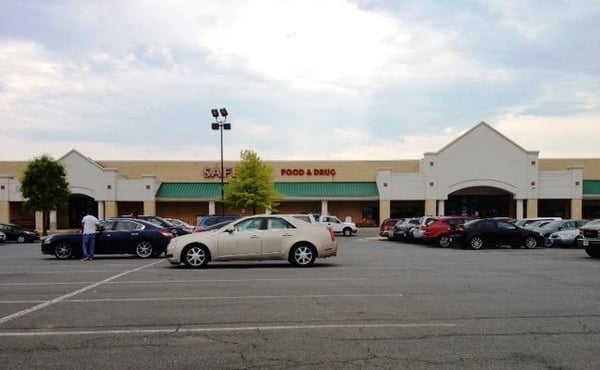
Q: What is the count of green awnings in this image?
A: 2